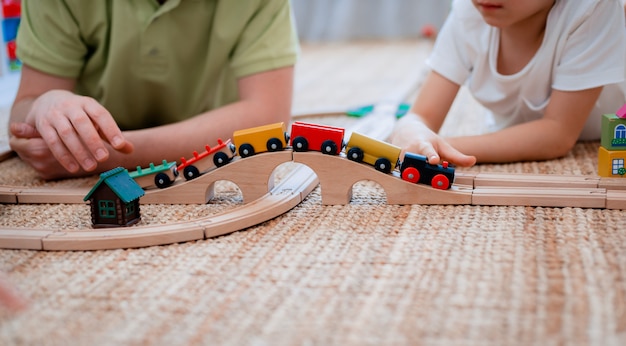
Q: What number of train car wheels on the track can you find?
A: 11